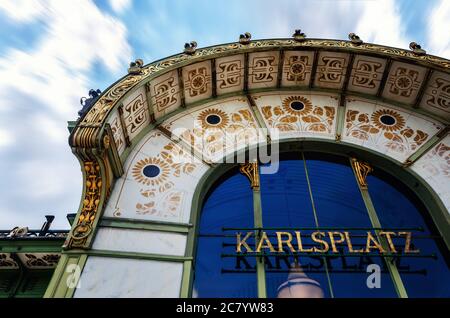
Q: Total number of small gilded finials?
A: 6